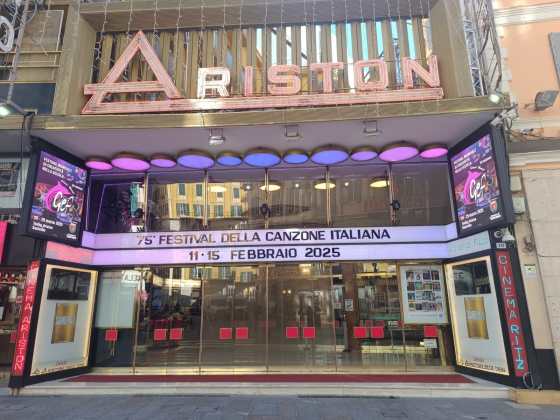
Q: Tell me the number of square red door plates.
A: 10